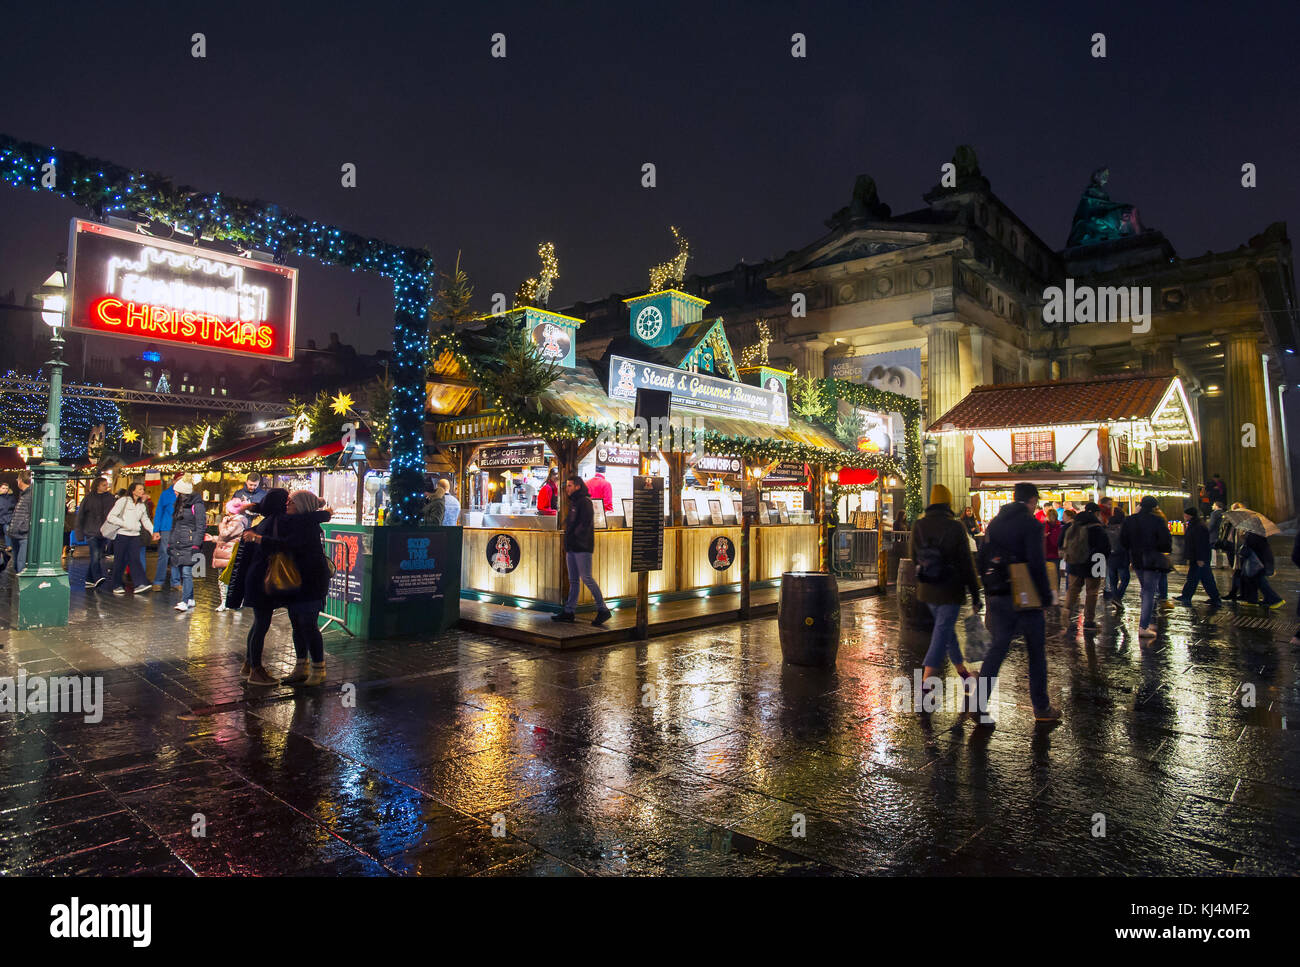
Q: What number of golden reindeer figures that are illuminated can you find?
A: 3